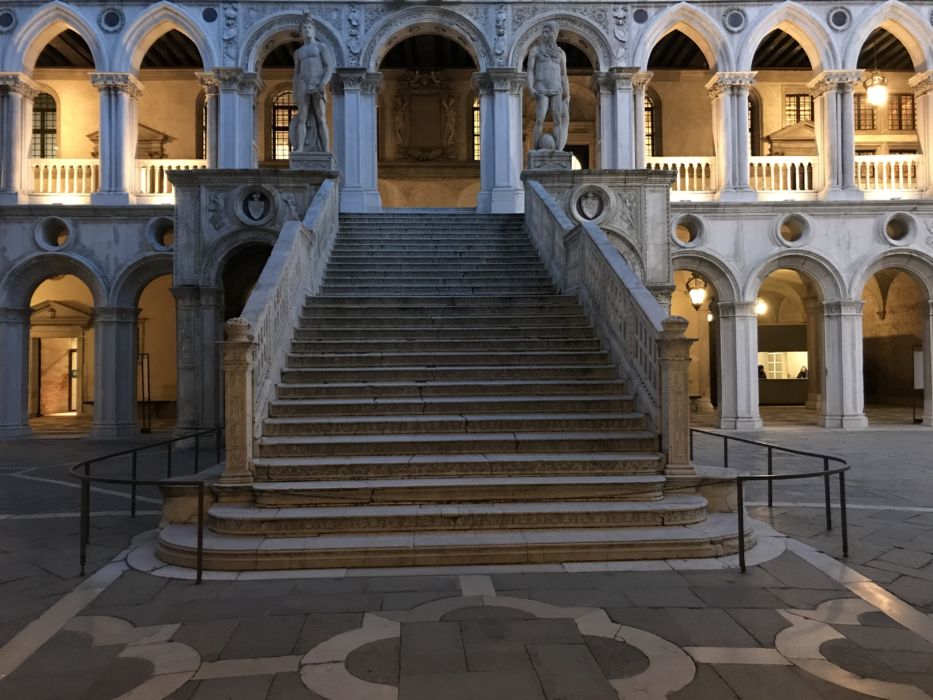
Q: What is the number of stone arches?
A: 15